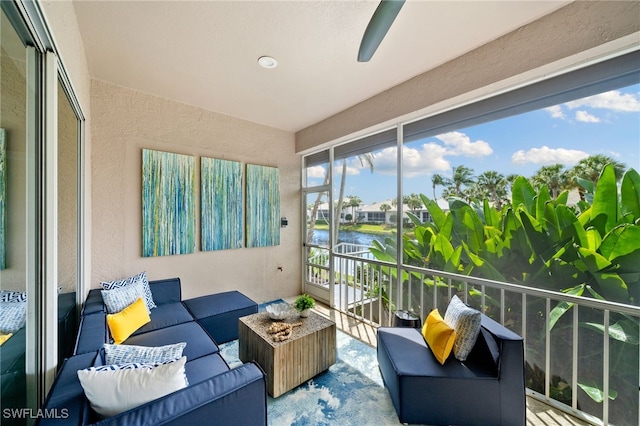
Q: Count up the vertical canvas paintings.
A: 3